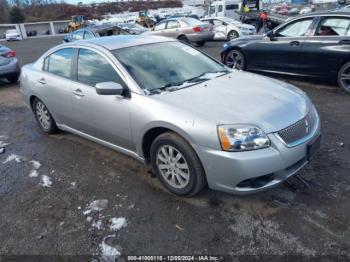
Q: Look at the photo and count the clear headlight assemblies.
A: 1